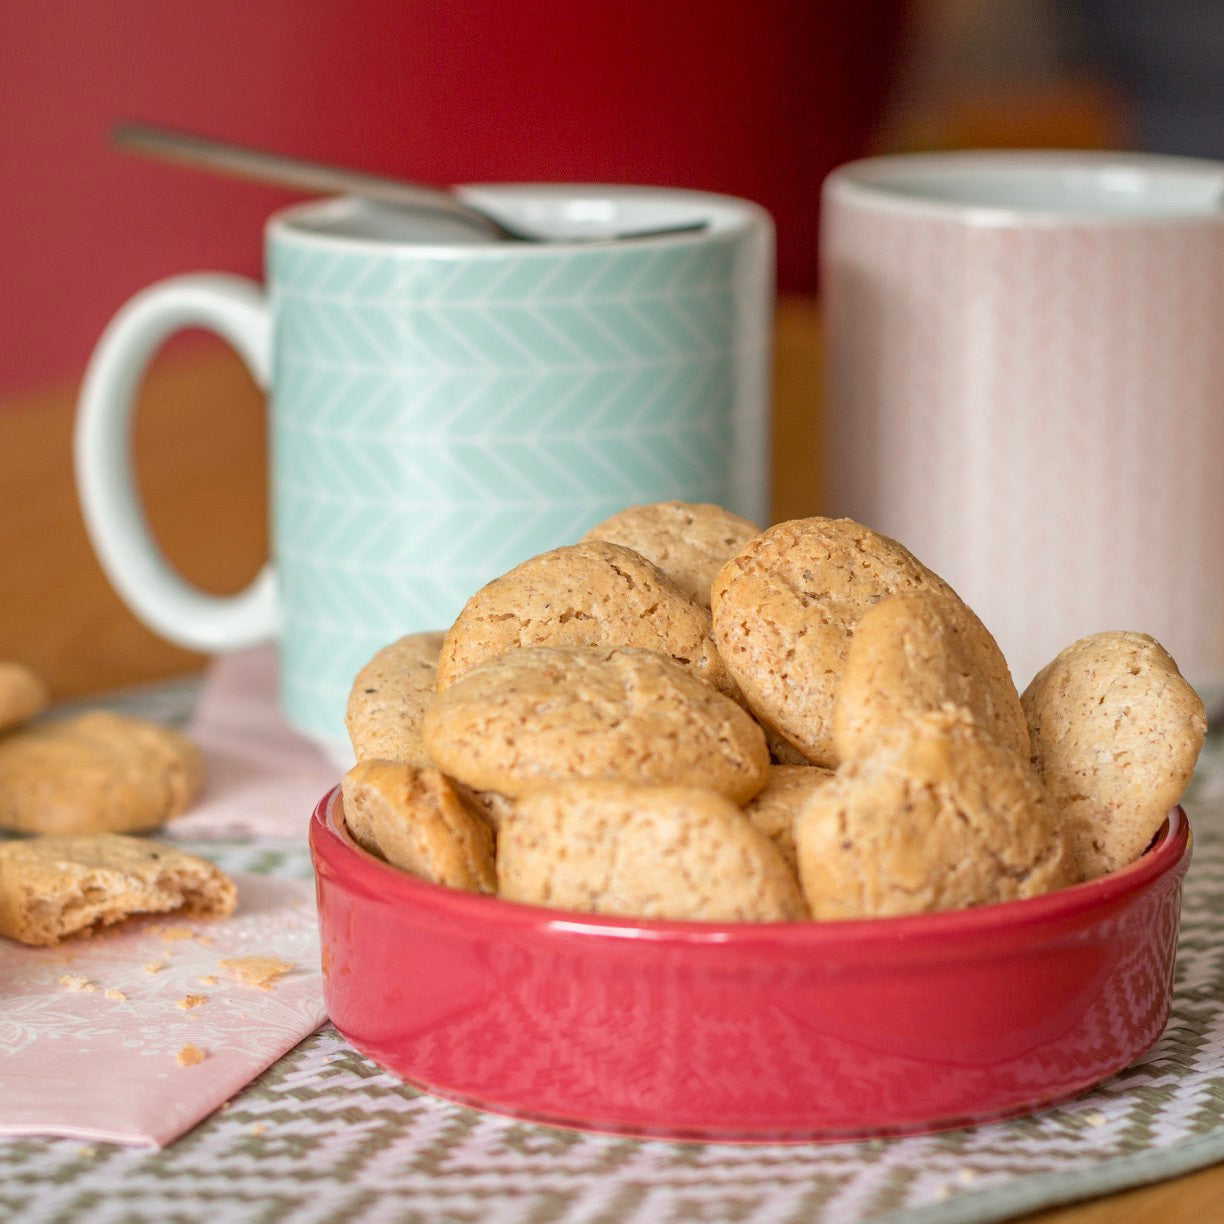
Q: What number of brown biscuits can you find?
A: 14